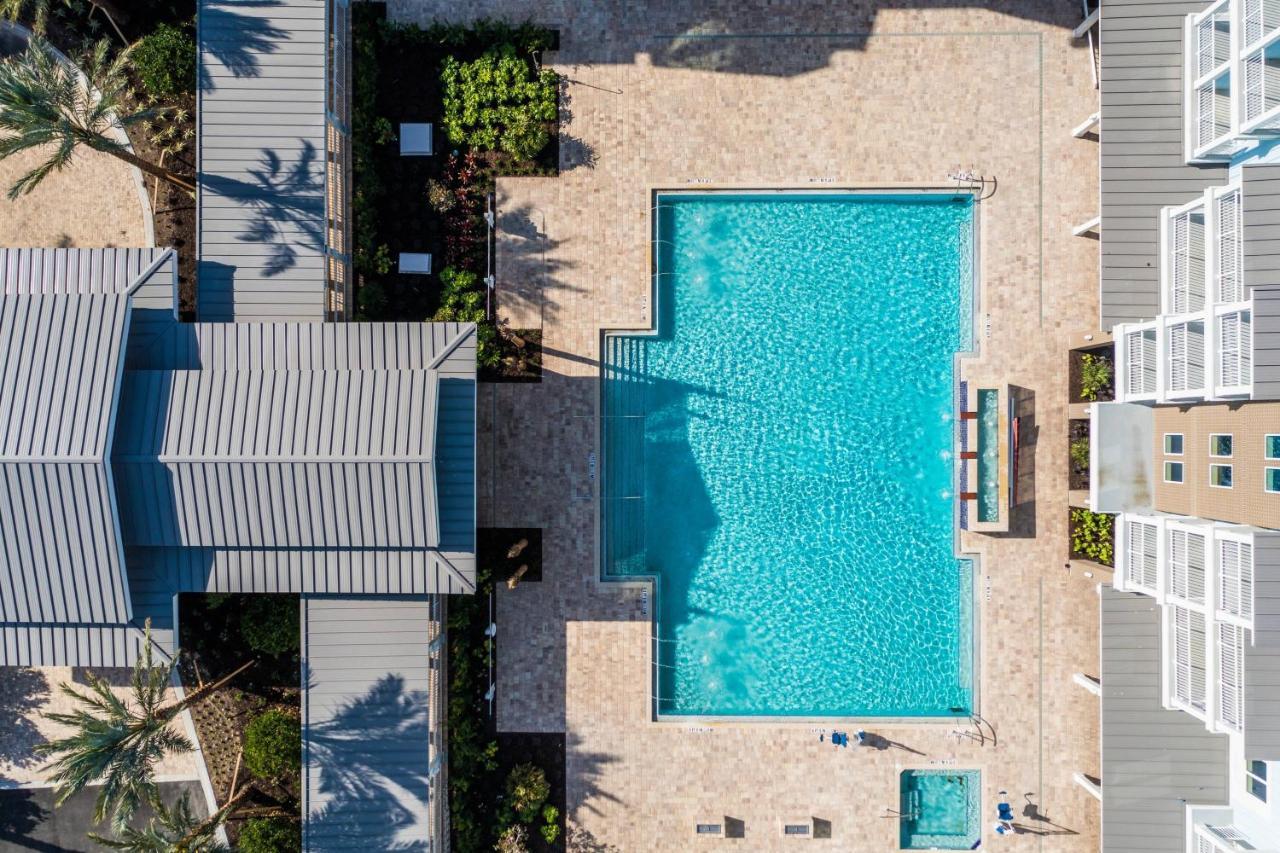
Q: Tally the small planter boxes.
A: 3